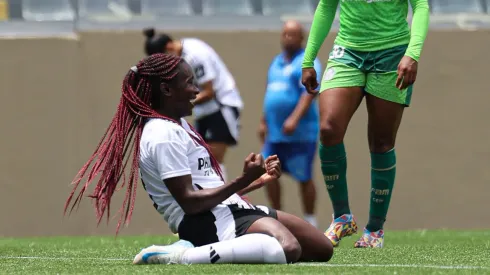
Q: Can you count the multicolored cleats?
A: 2